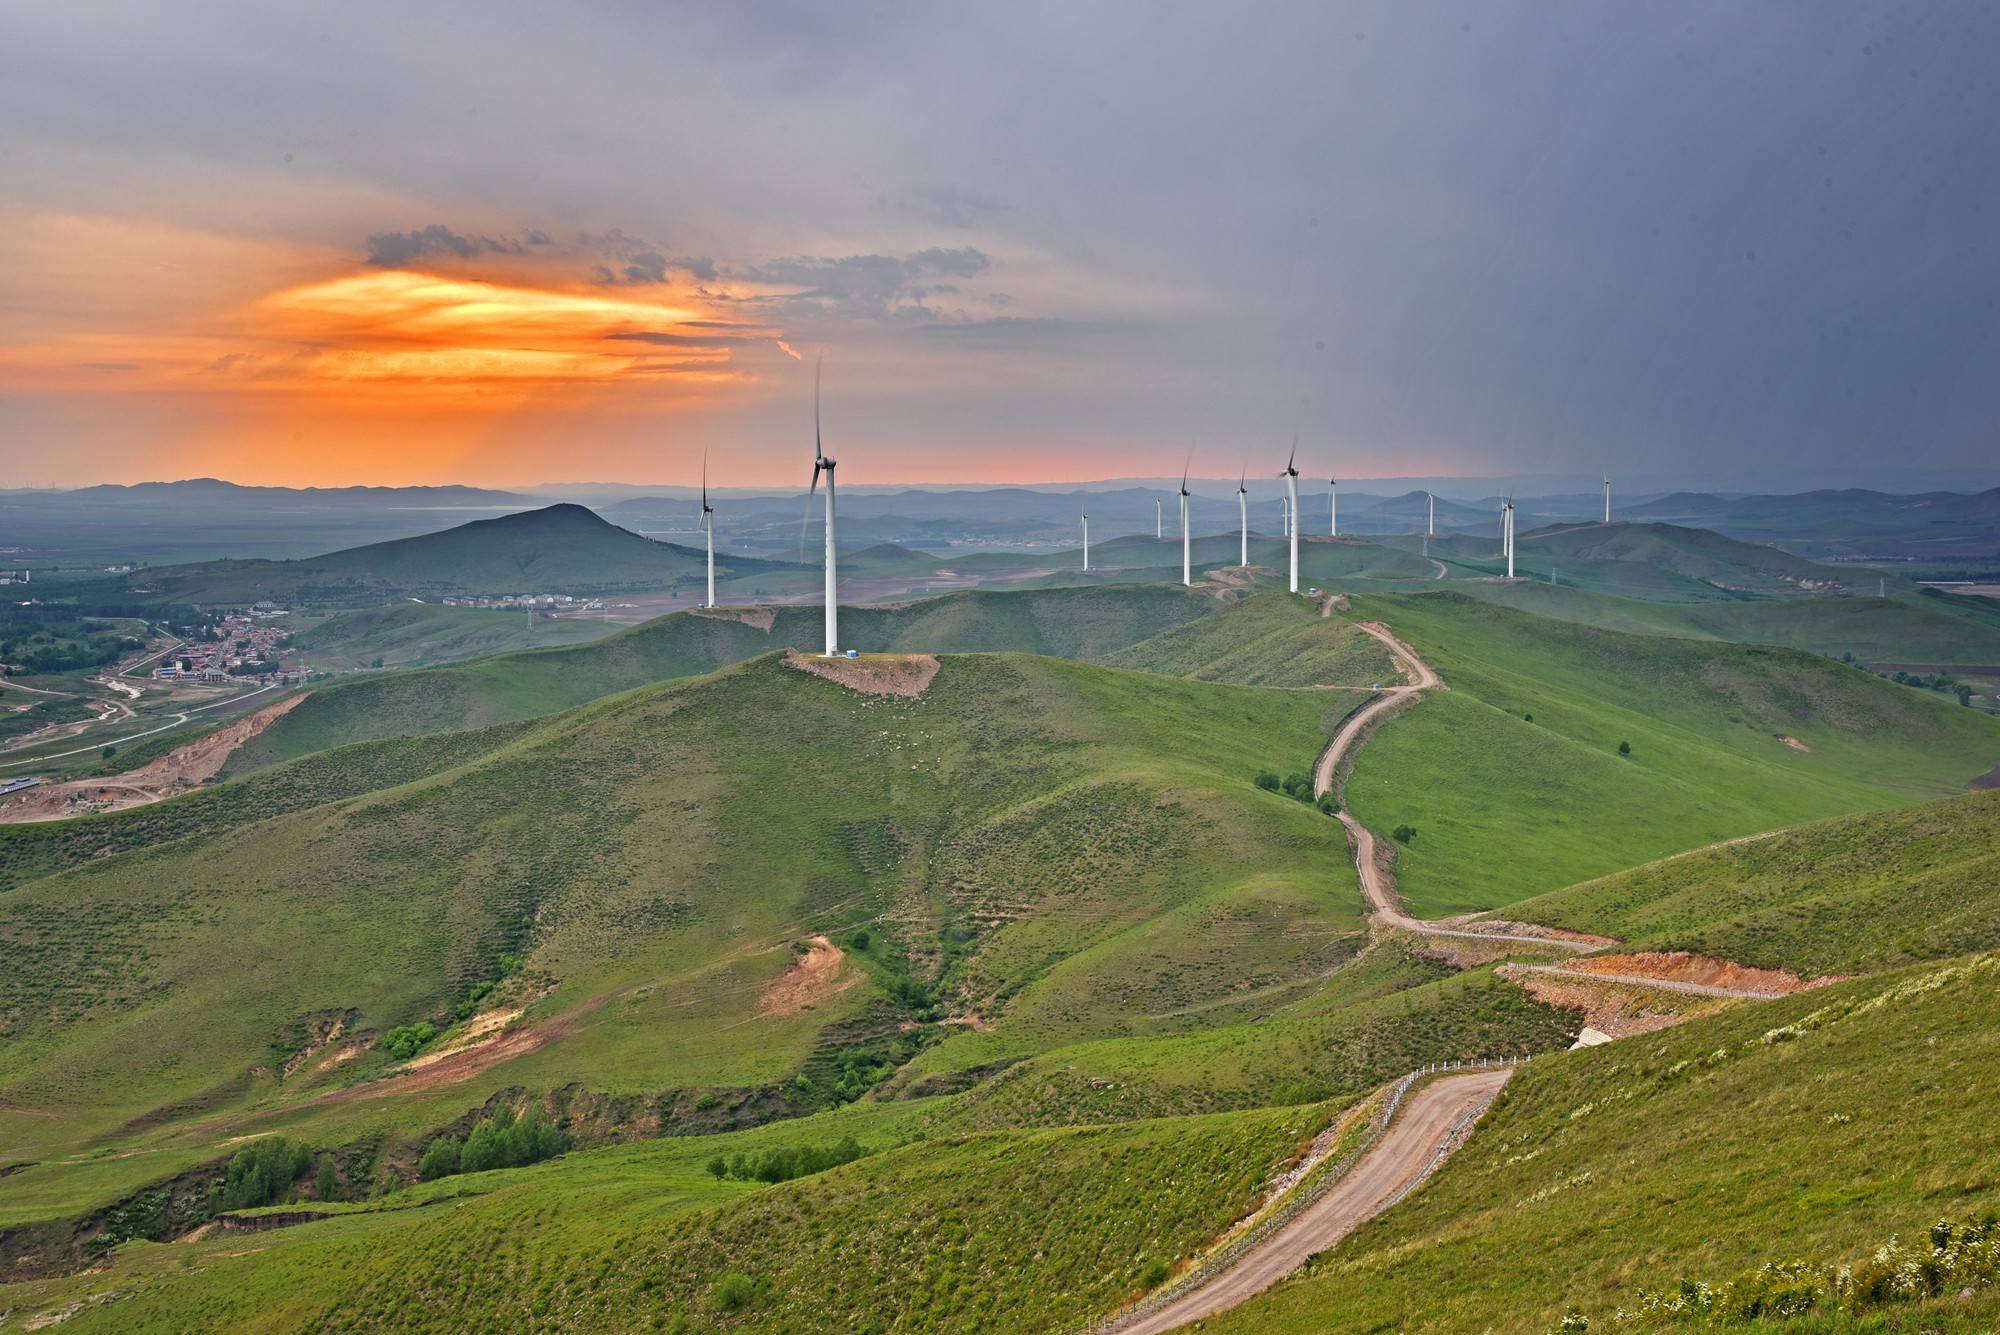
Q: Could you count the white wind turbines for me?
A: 13